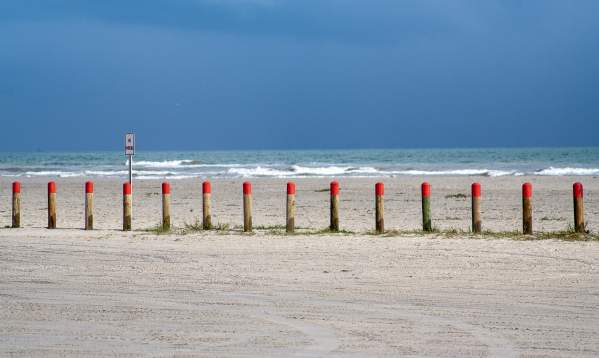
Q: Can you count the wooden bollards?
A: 14